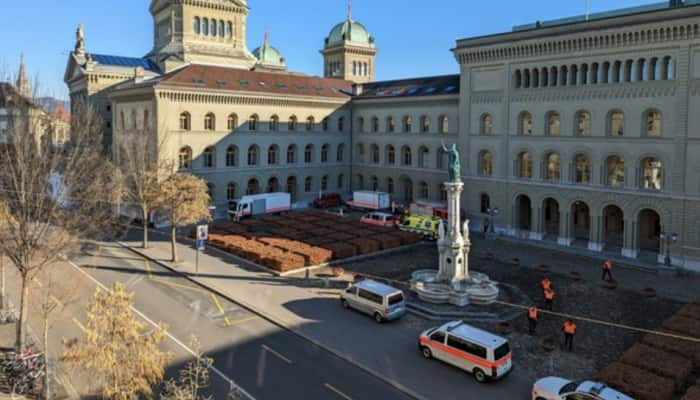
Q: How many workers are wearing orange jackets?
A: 5